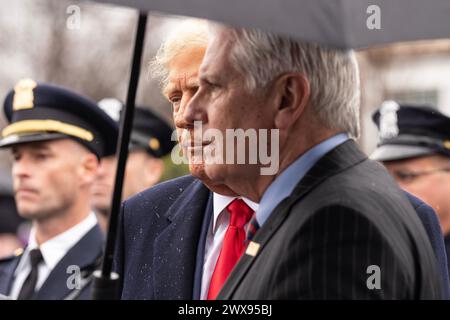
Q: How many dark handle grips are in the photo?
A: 1